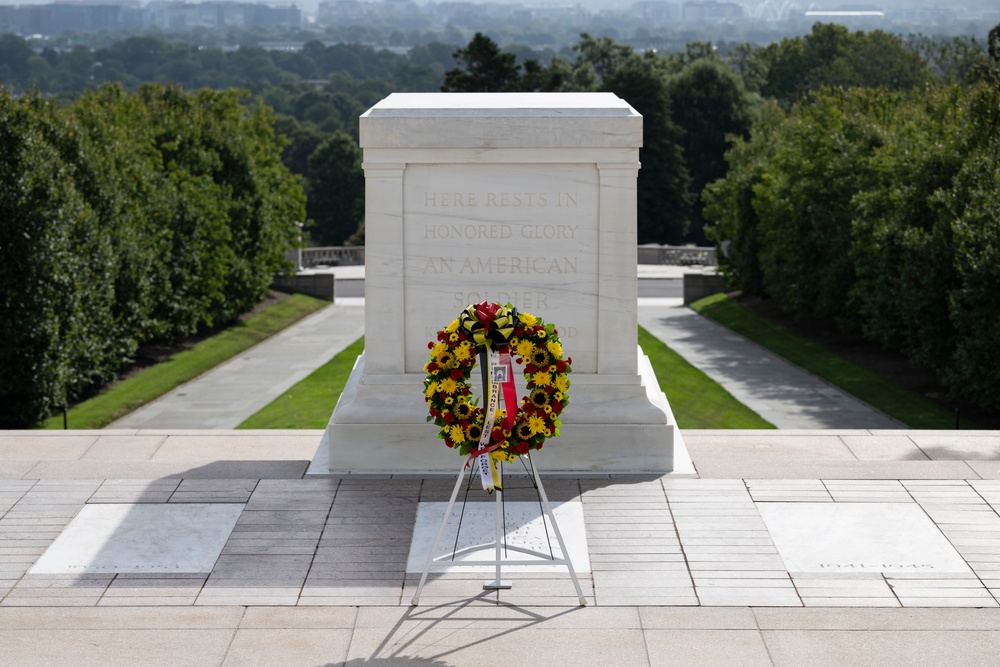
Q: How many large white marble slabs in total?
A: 3